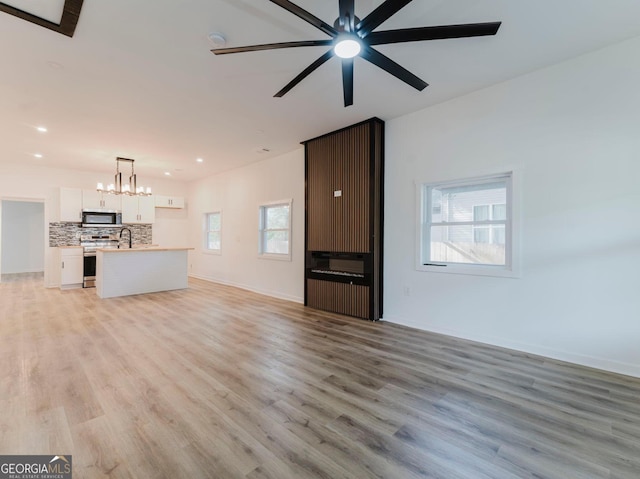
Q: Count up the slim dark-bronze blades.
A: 8